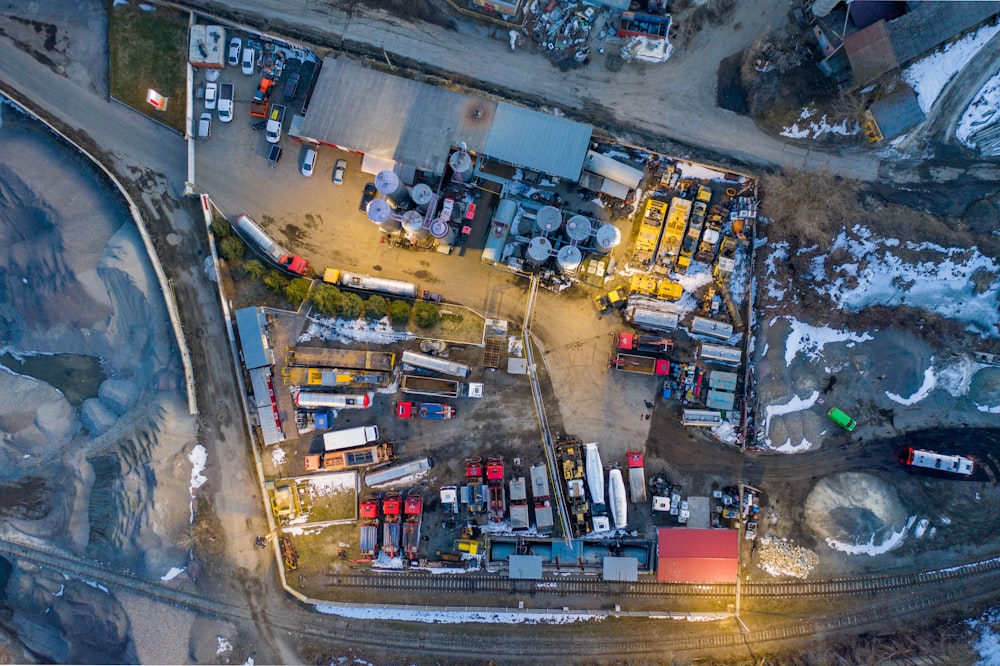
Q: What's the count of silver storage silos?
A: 11